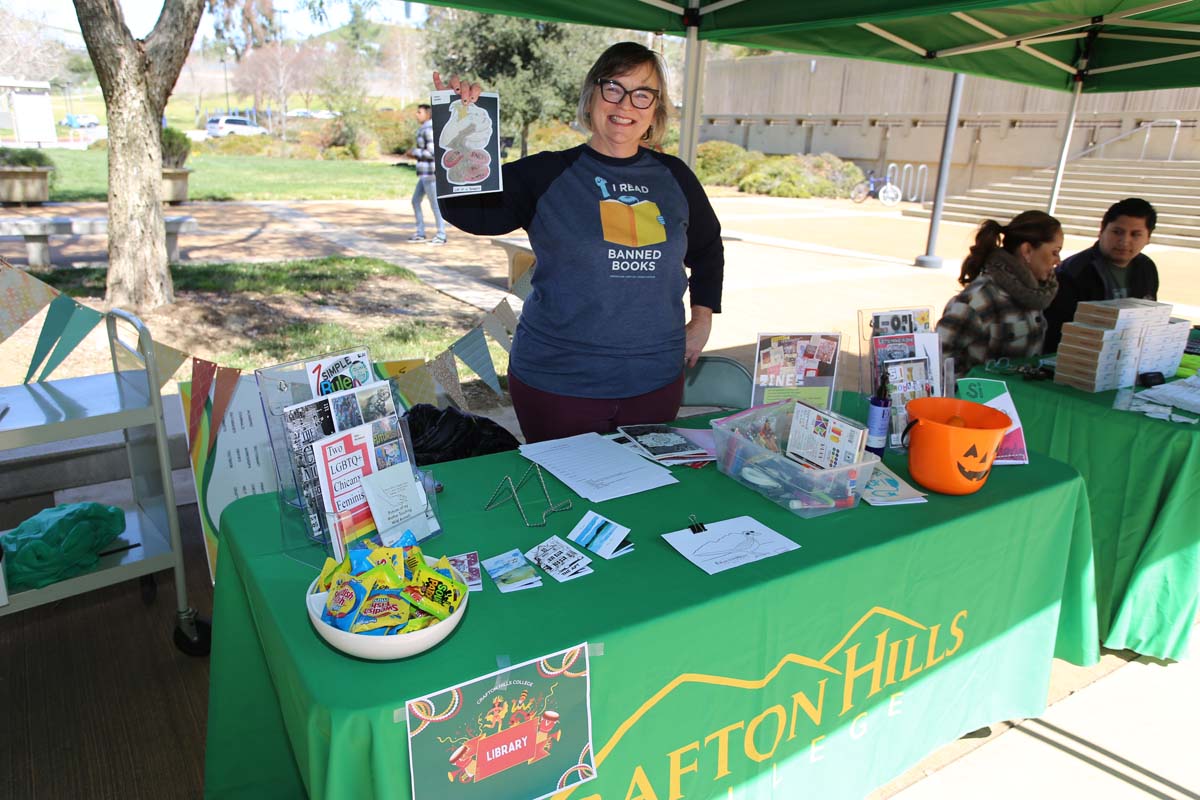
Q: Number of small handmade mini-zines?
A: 4